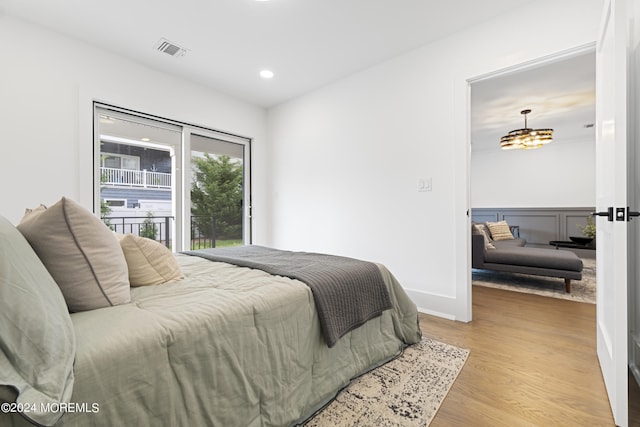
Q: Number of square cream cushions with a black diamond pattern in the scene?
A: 0